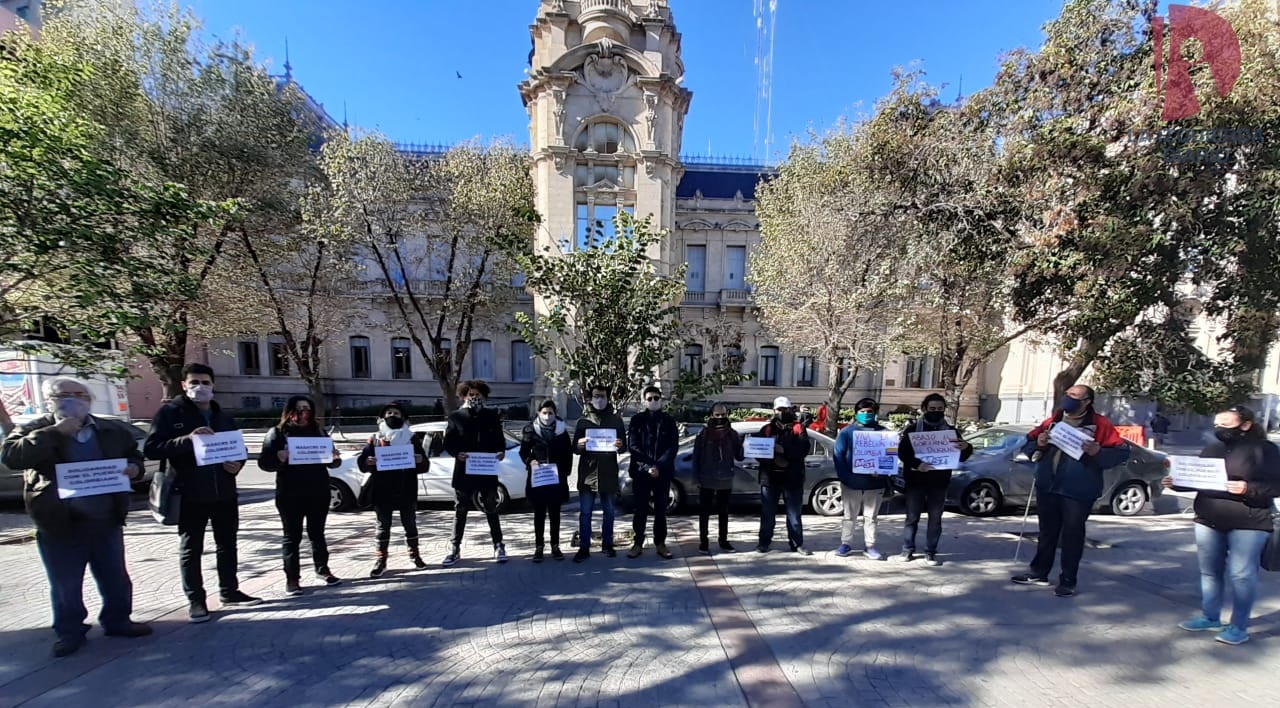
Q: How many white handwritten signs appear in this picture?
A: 2